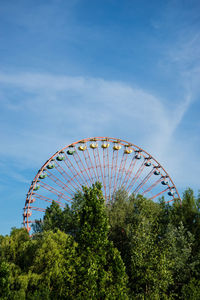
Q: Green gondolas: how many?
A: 5